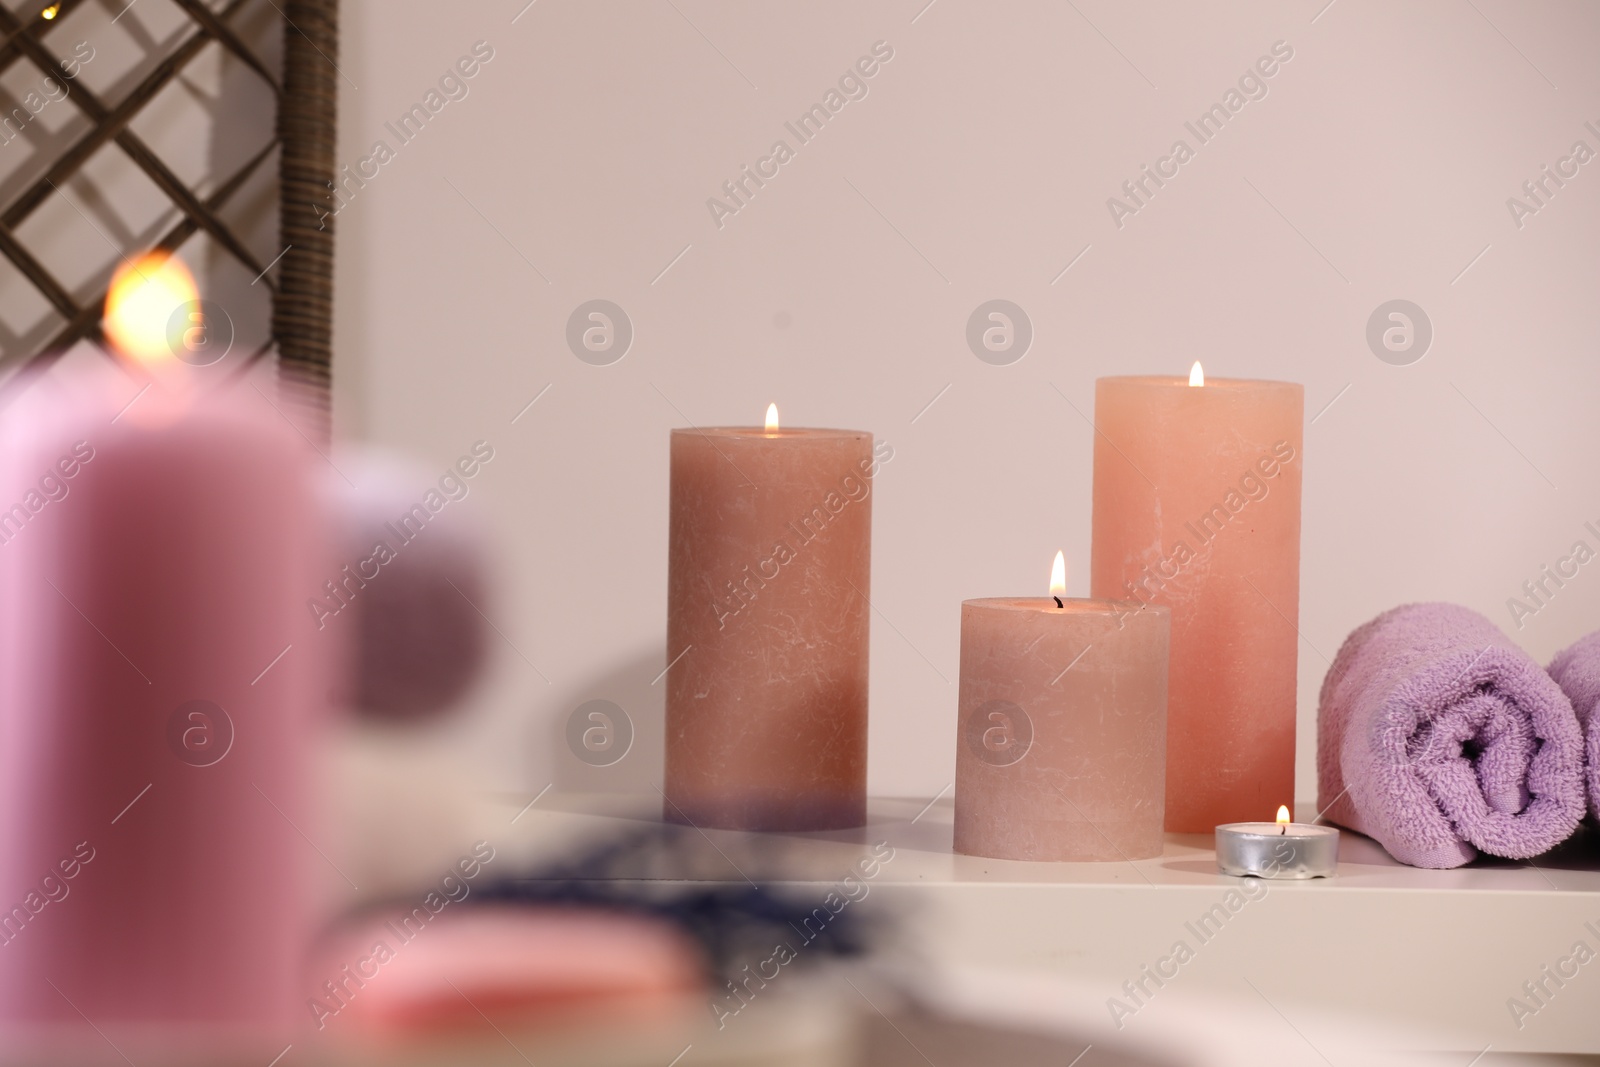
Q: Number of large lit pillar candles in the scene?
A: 4